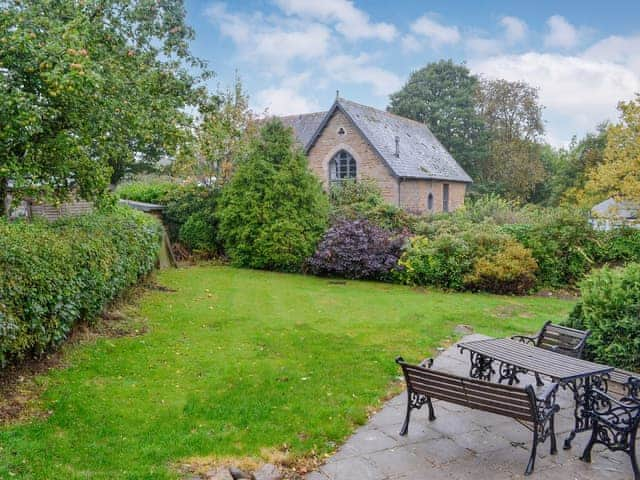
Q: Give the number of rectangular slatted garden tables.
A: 1